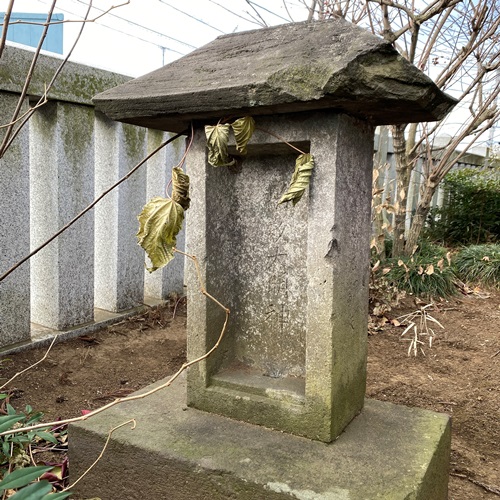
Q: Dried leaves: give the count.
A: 5